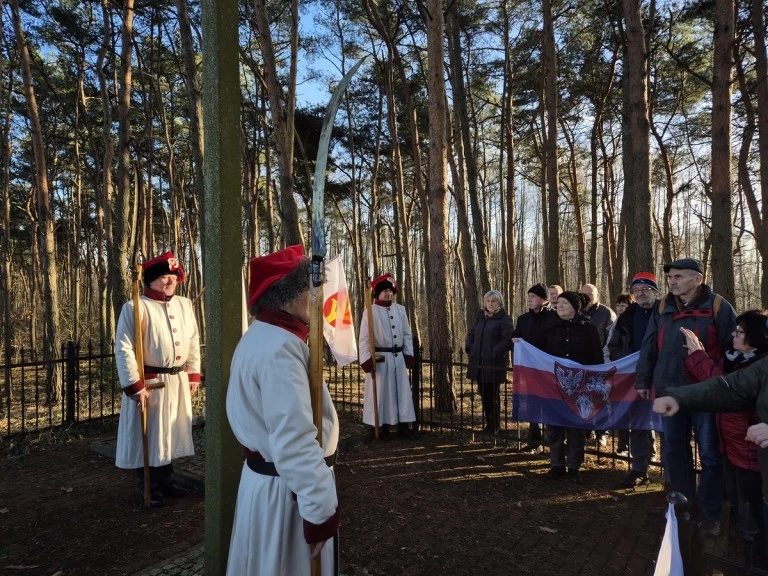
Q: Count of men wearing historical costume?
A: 3